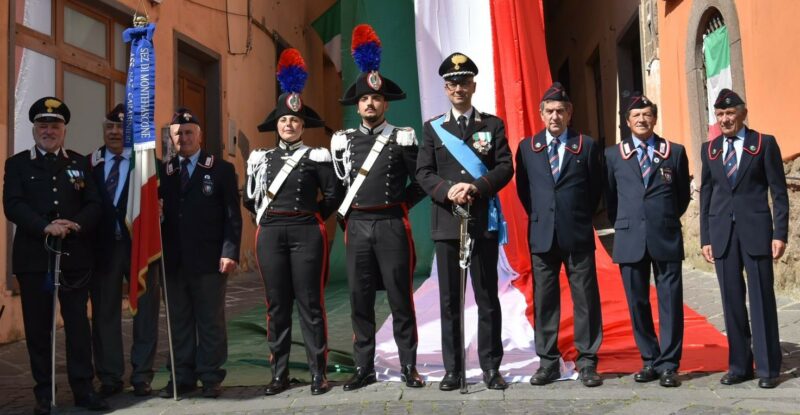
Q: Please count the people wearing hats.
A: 9